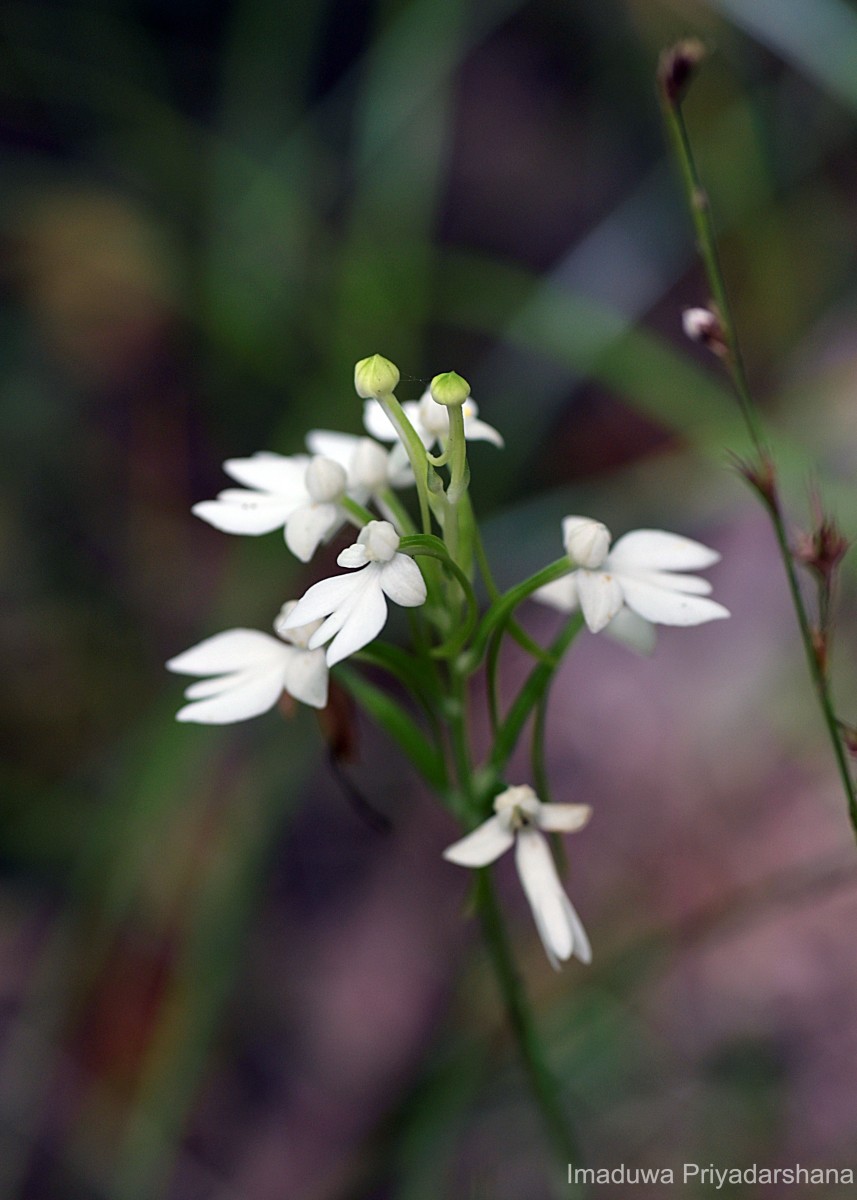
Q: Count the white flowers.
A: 7